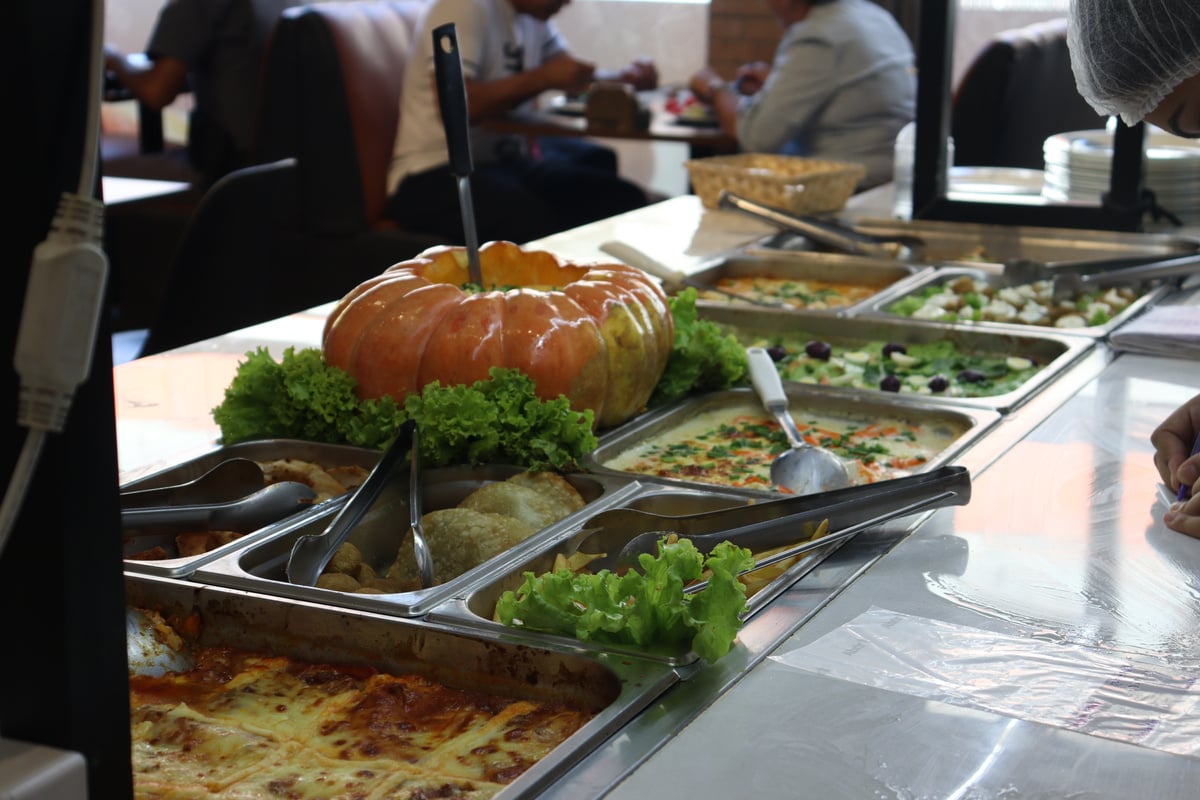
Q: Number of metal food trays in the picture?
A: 9